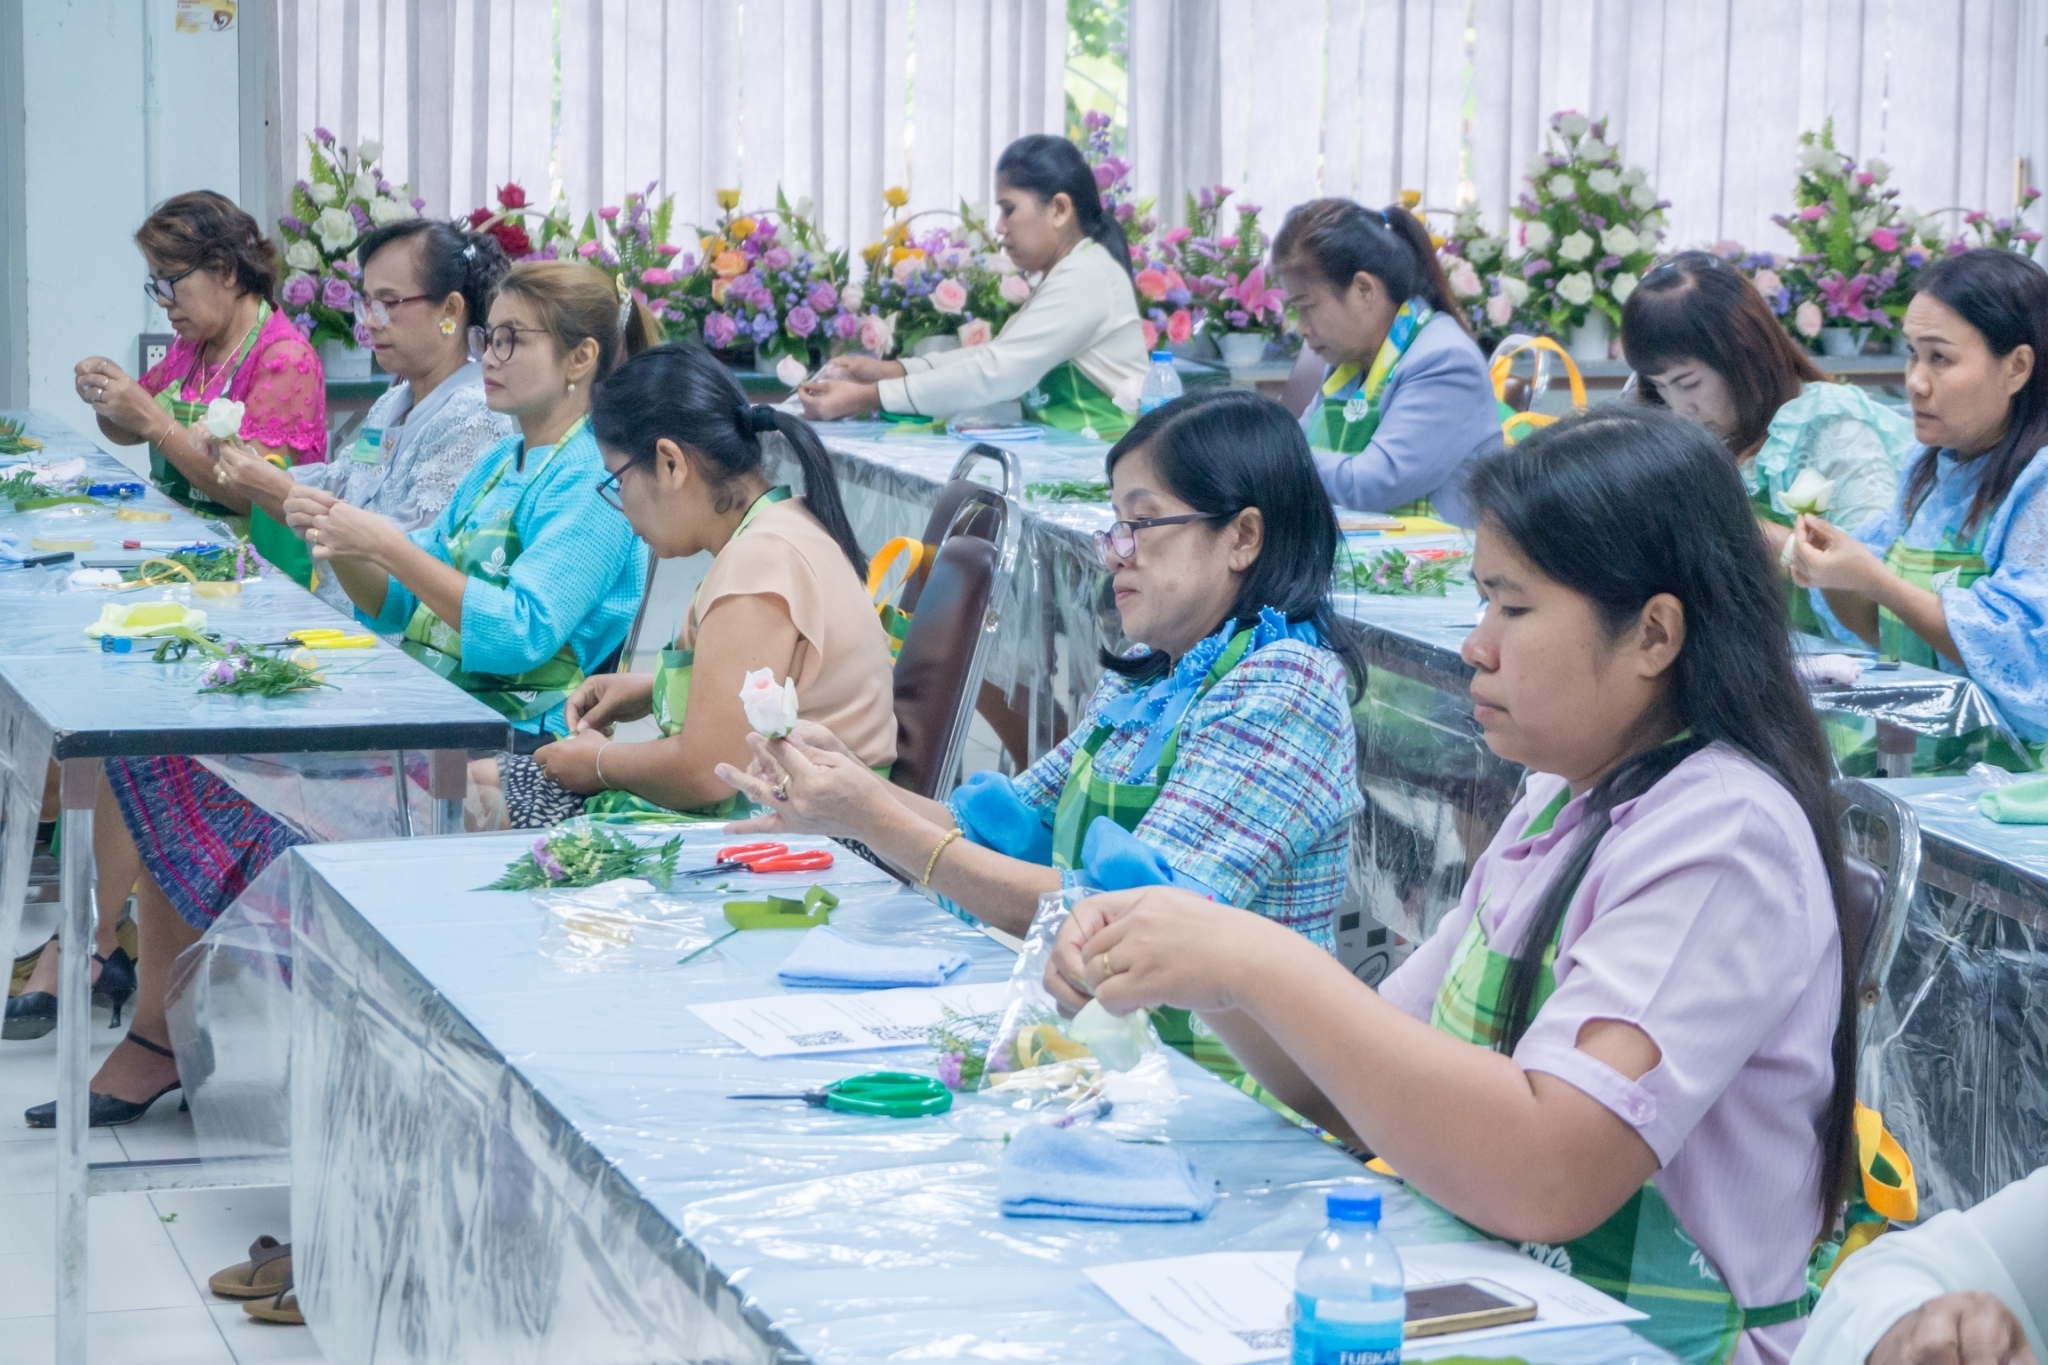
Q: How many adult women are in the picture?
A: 10